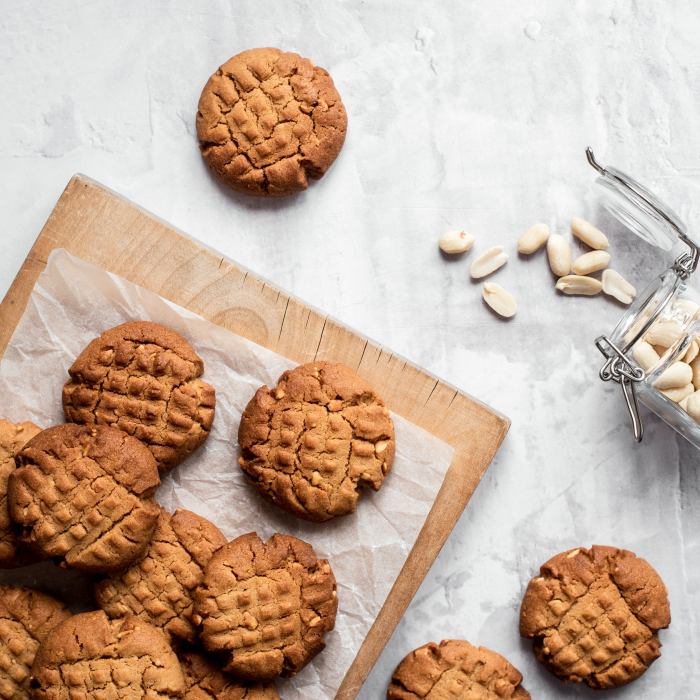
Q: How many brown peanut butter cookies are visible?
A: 12